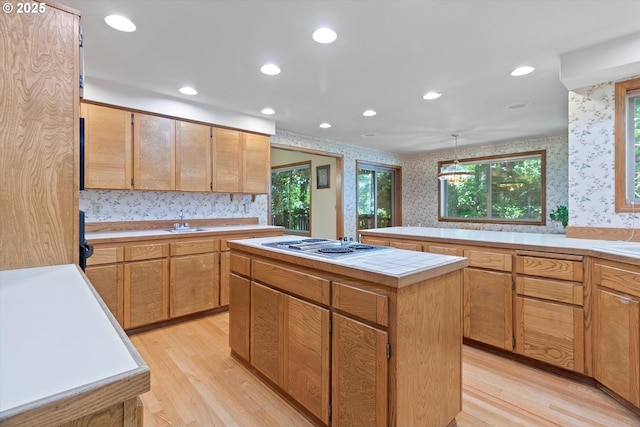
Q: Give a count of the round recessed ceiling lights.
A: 9